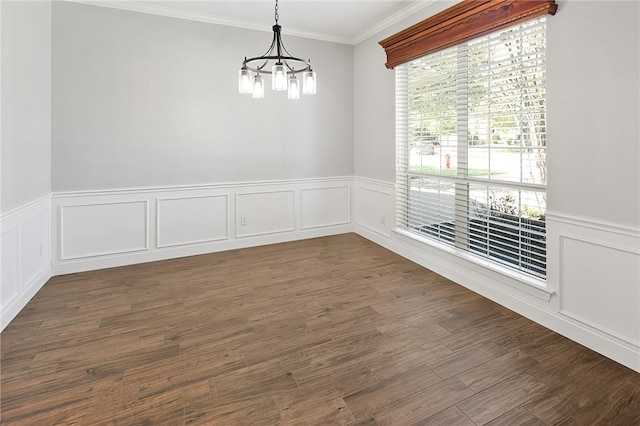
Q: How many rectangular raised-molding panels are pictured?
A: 8